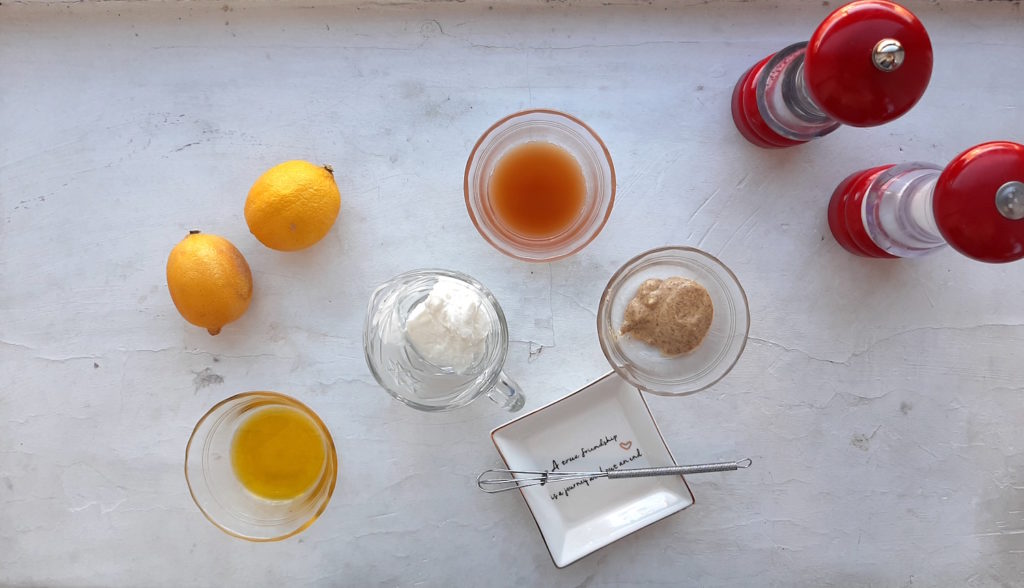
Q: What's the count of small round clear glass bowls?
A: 3